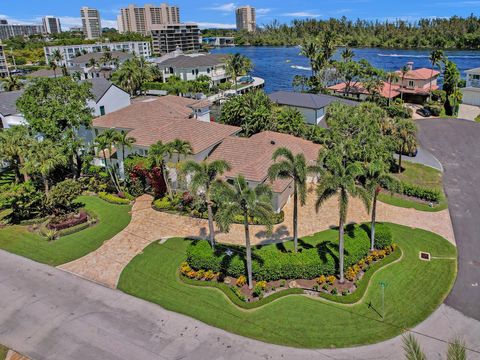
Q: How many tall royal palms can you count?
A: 5